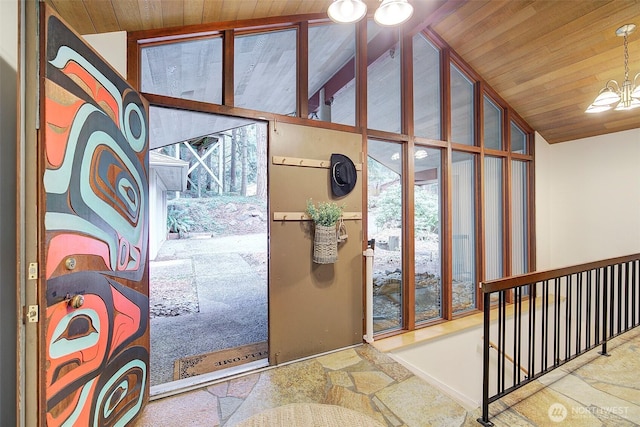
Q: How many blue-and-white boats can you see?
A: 0